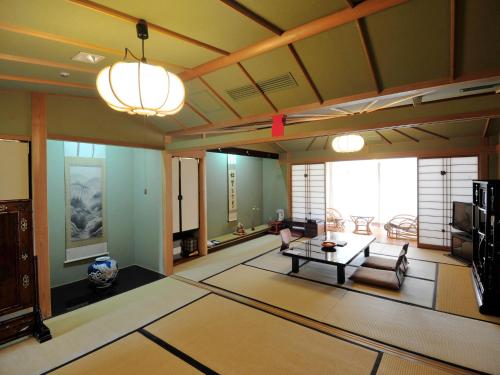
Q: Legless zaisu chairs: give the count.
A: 3